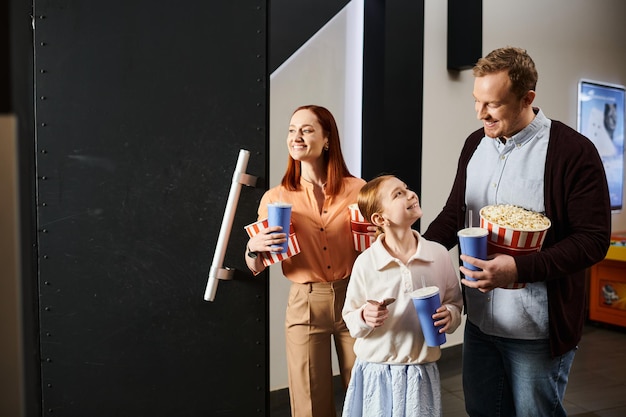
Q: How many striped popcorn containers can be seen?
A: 3